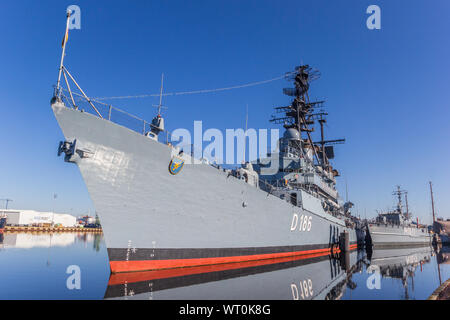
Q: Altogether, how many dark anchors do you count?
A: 1